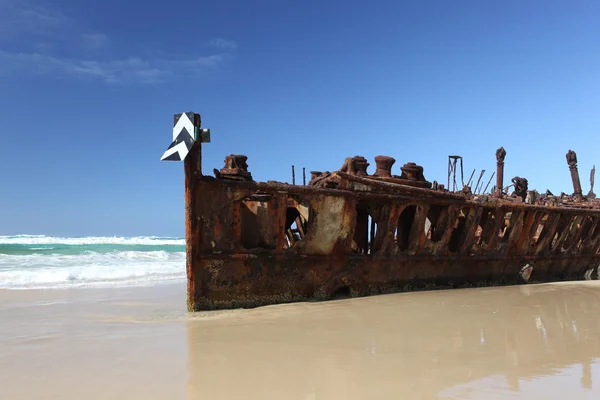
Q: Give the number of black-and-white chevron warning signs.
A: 1